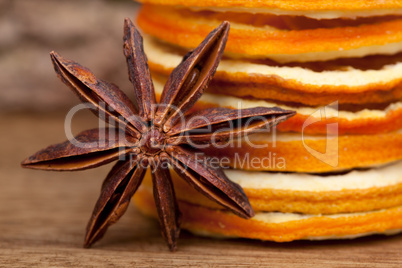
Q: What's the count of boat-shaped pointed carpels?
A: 8